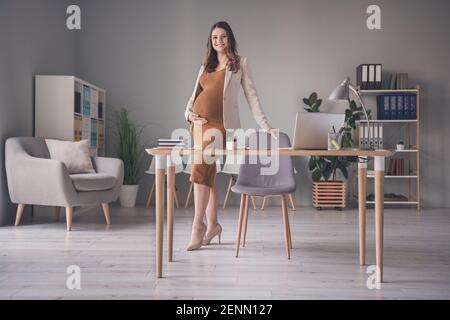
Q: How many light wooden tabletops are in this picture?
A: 1